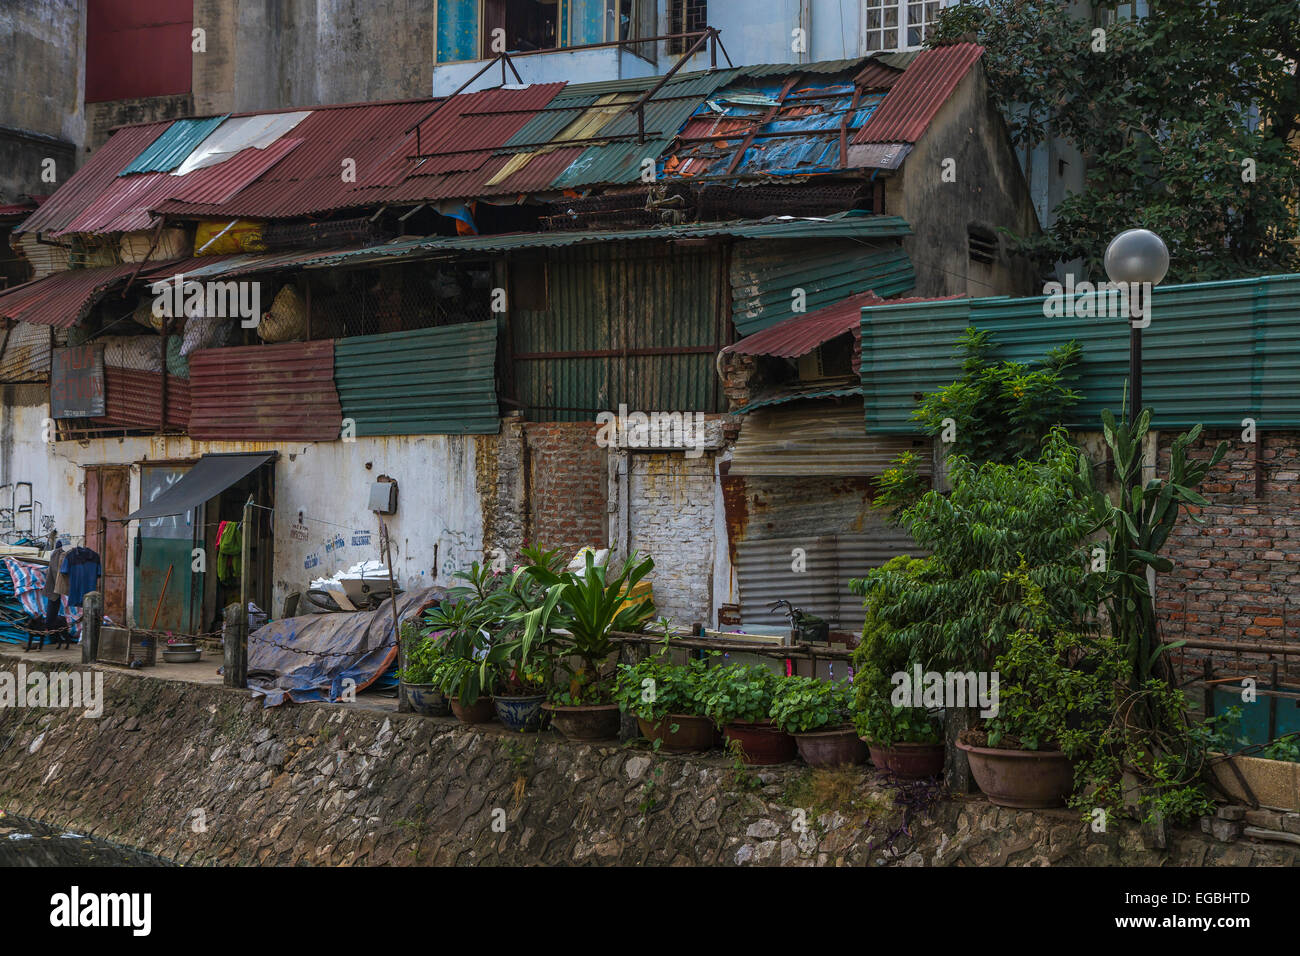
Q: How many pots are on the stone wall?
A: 9